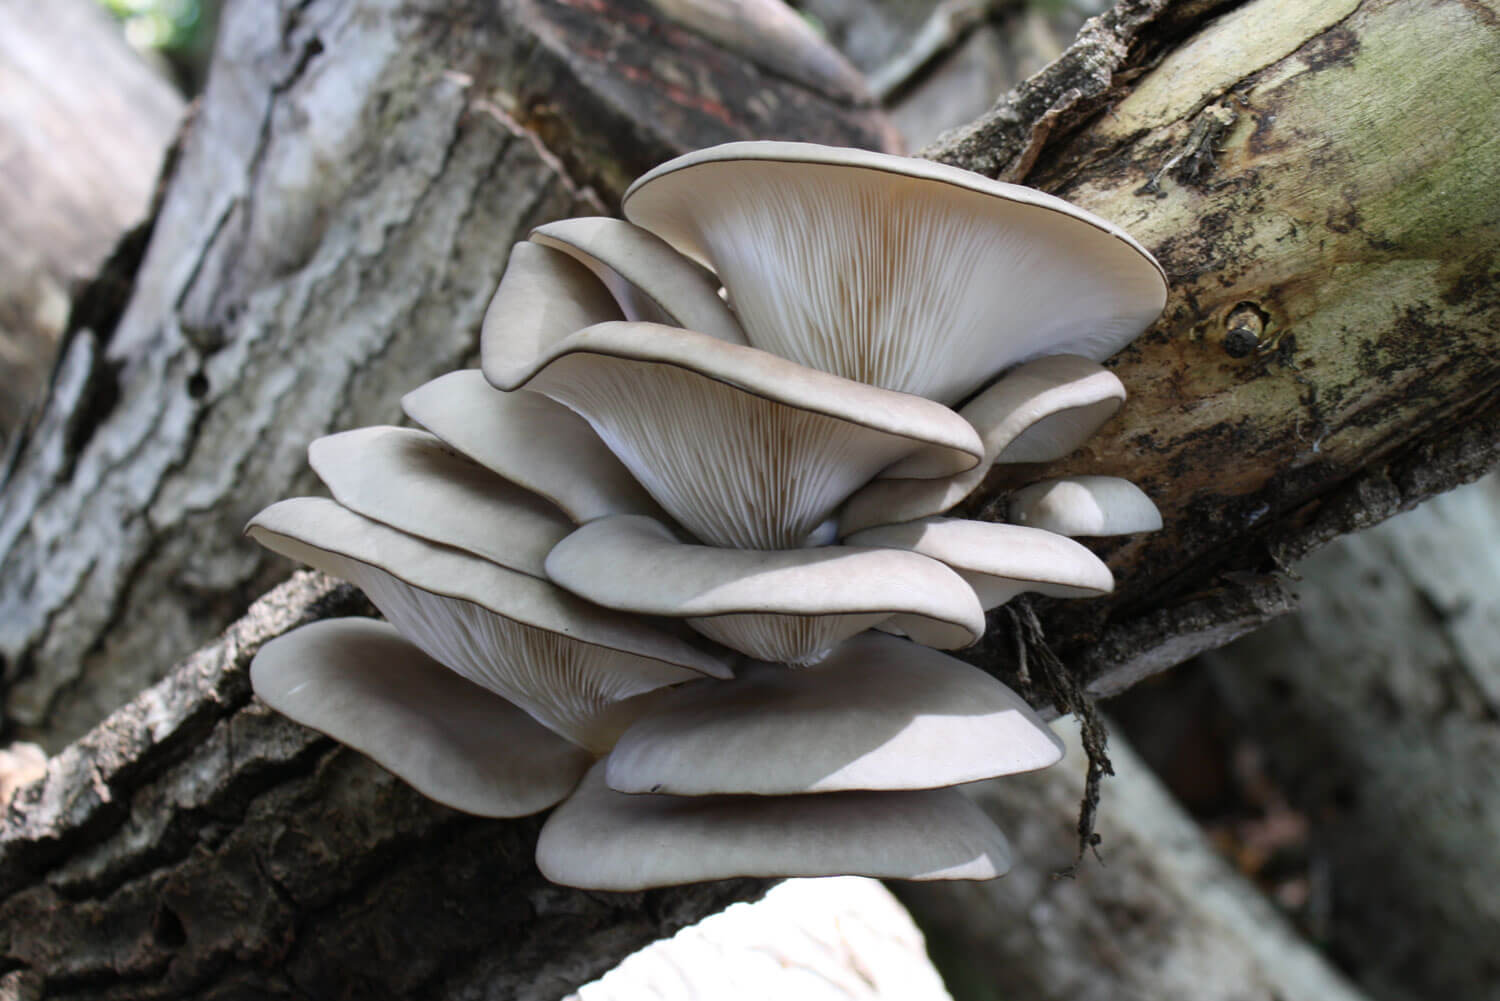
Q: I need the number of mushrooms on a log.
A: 13